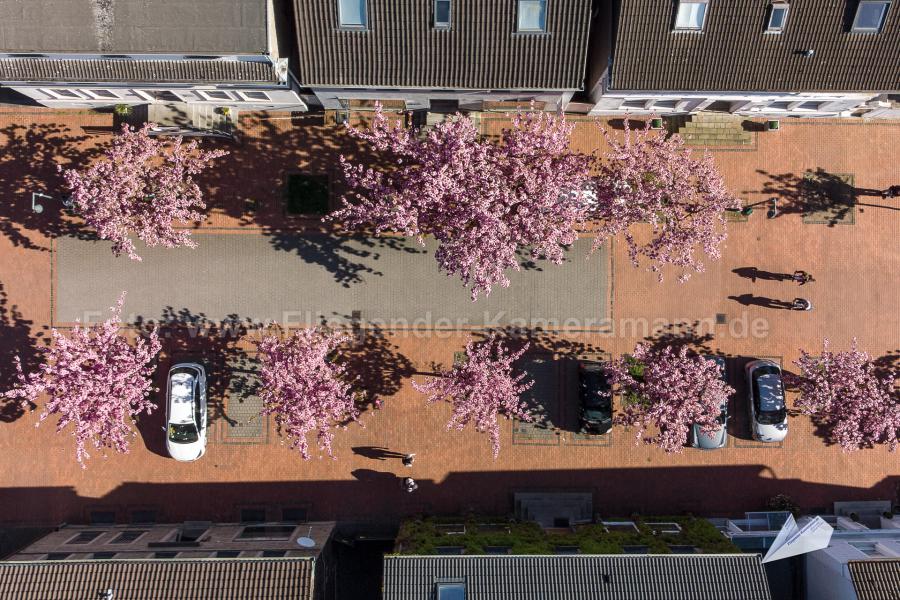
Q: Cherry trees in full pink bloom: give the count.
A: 8